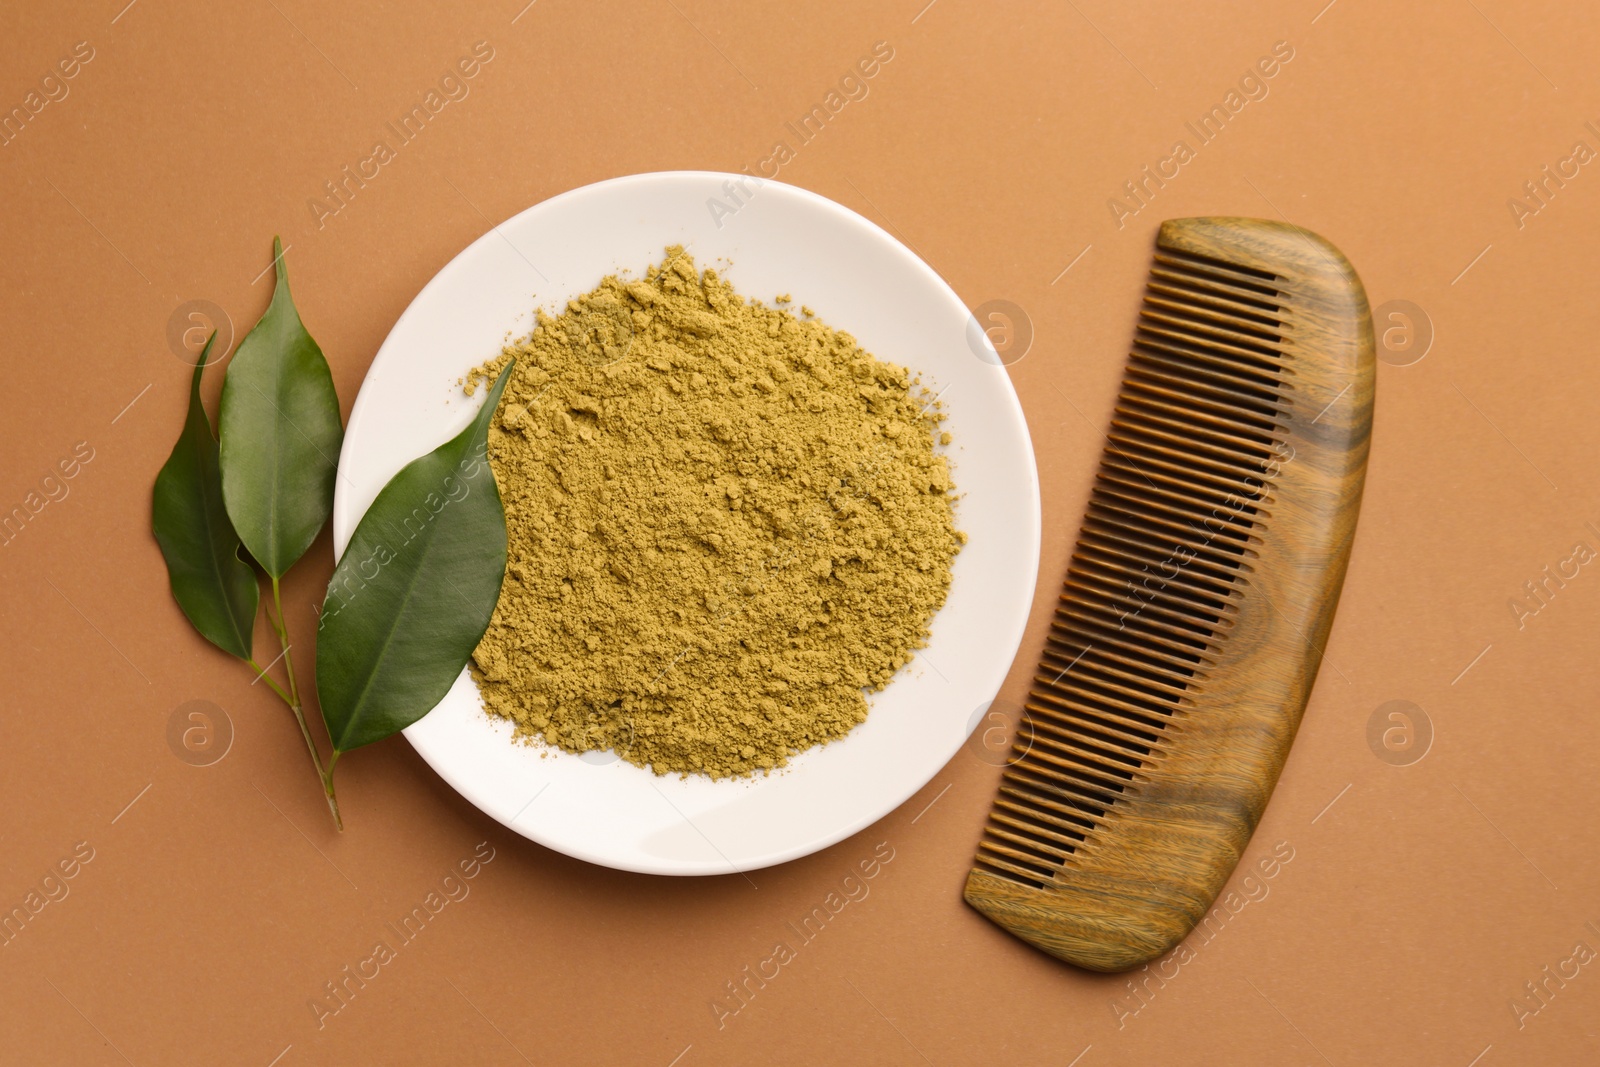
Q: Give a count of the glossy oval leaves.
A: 3